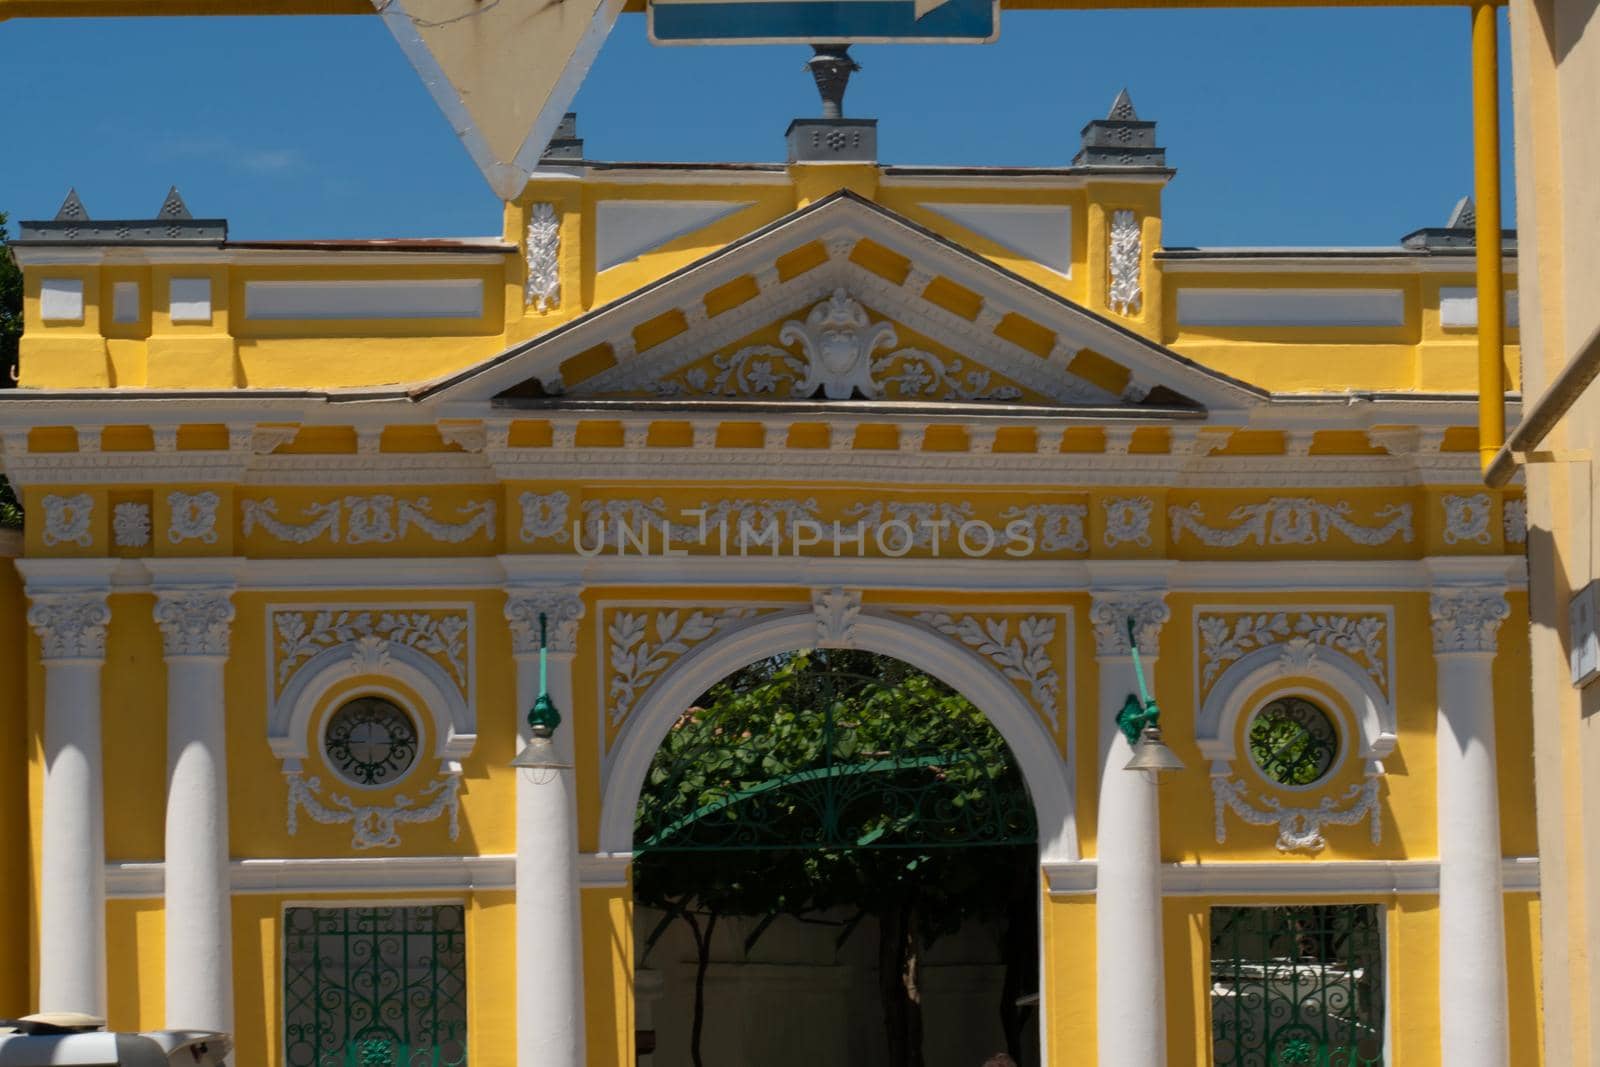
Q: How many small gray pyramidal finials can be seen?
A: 4